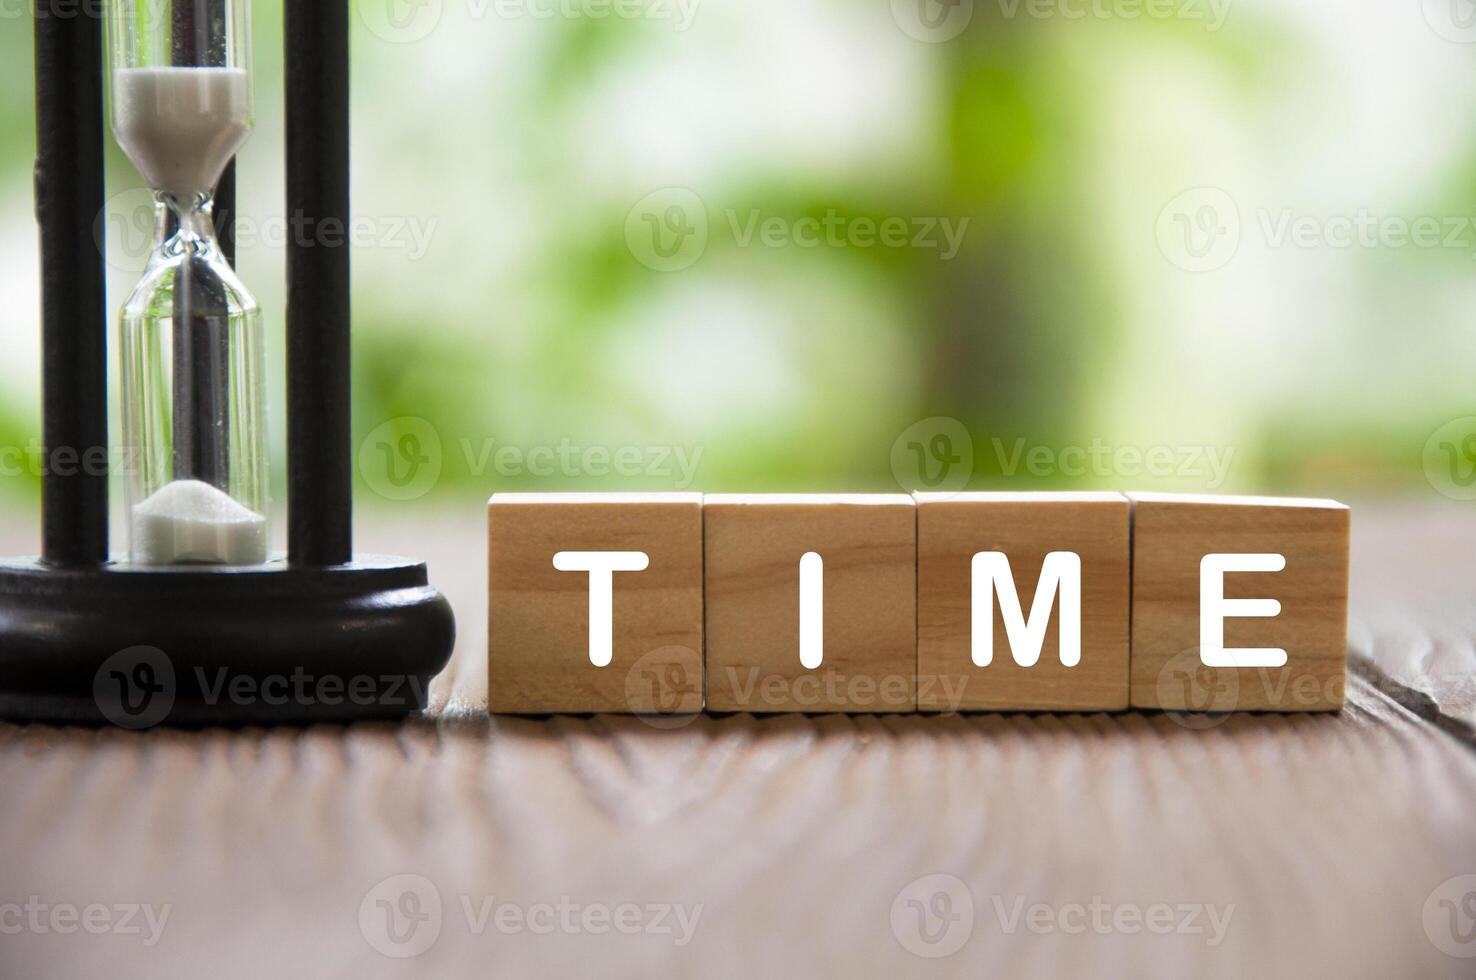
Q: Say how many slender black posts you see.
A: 3